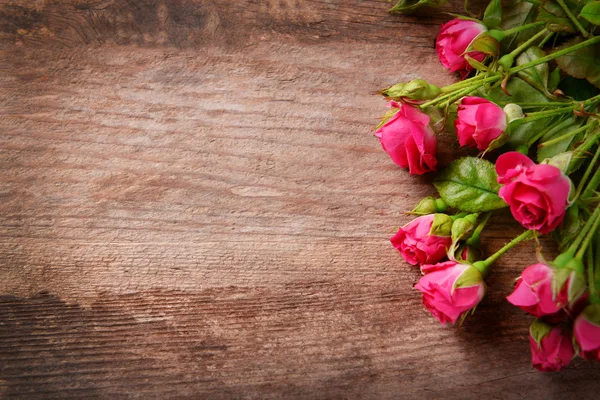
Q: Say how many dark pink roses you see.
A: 9